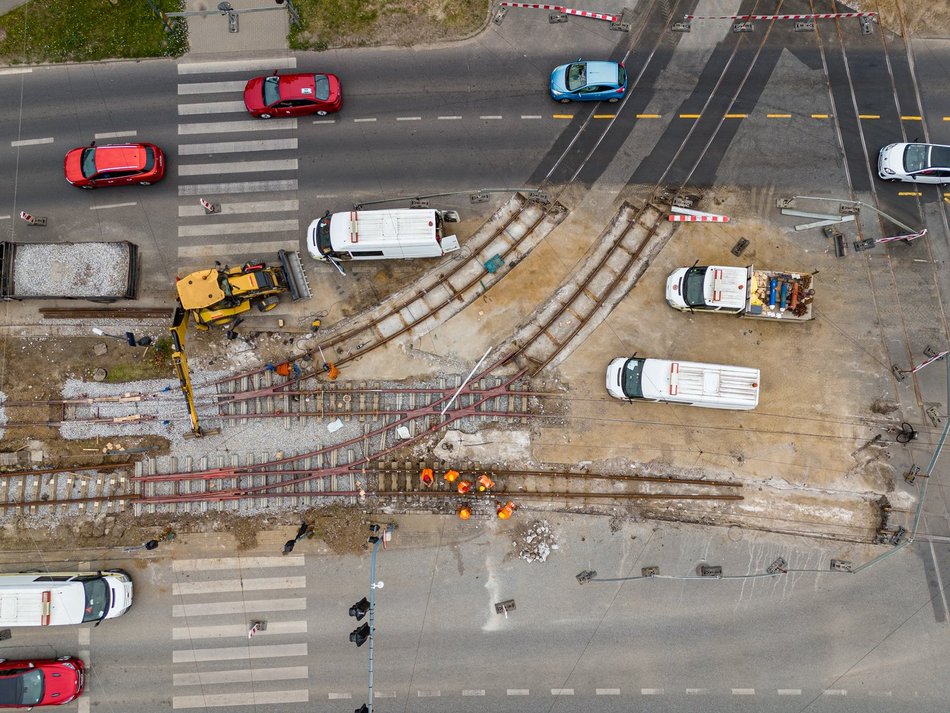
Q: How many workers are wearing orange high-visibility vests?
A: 8